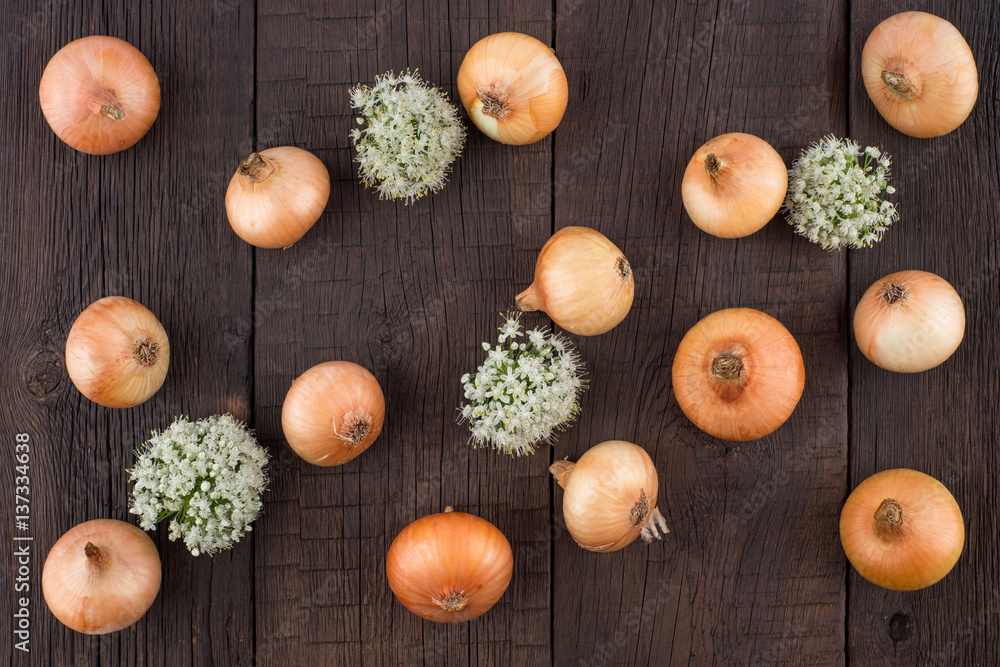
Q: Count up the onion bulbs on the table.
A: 14